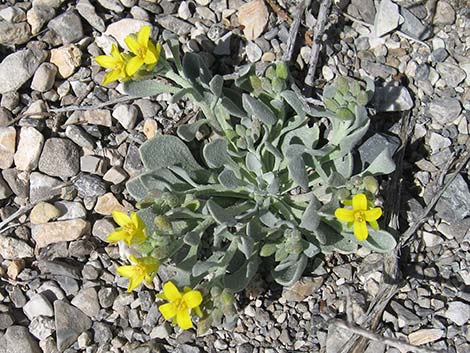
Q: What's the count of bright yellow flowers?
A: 6